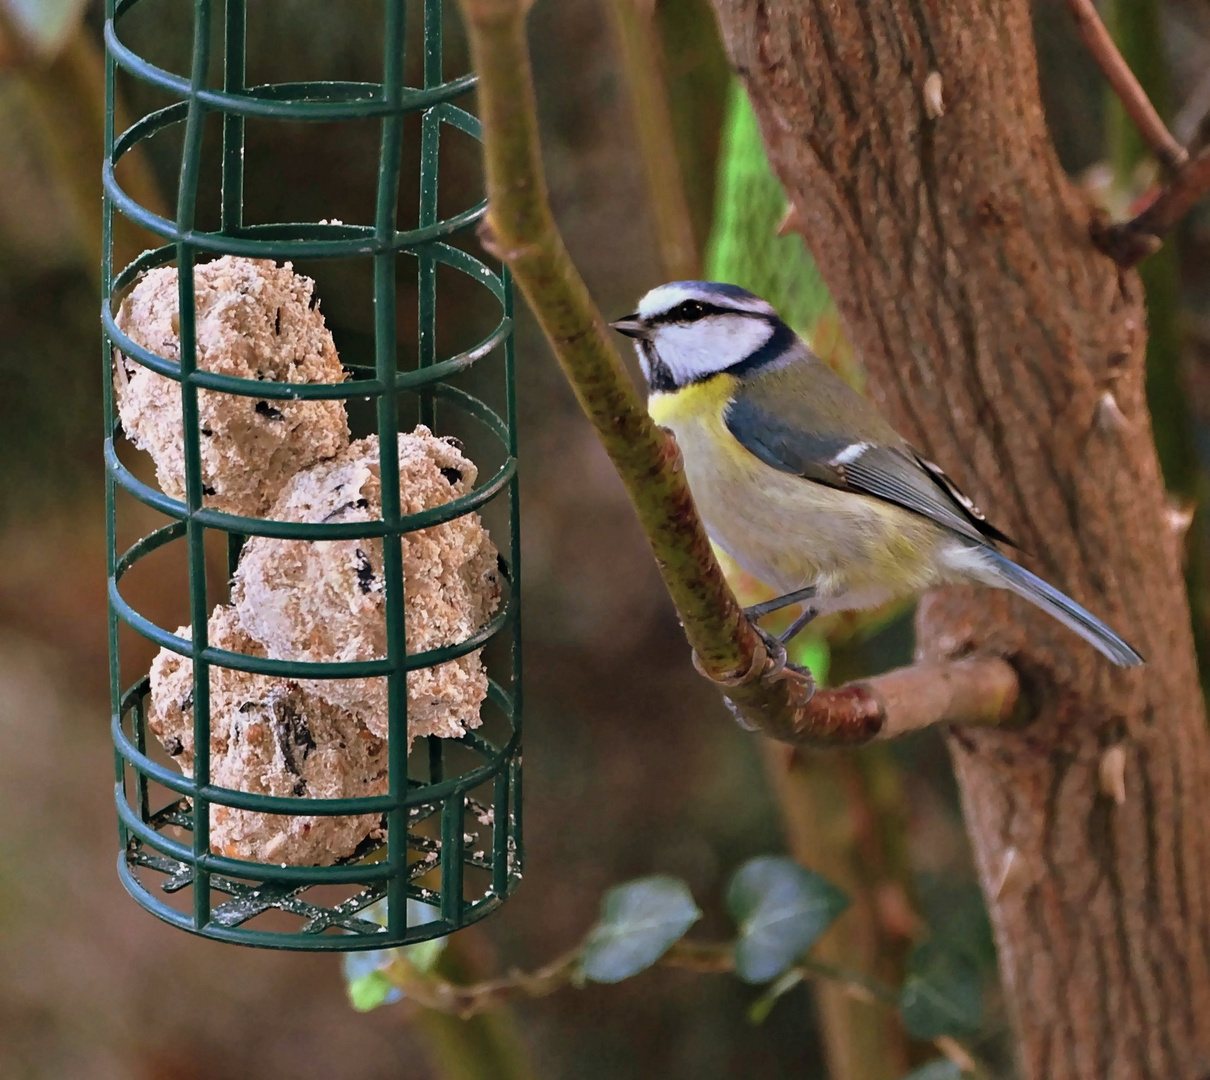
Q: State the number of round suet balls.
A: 3